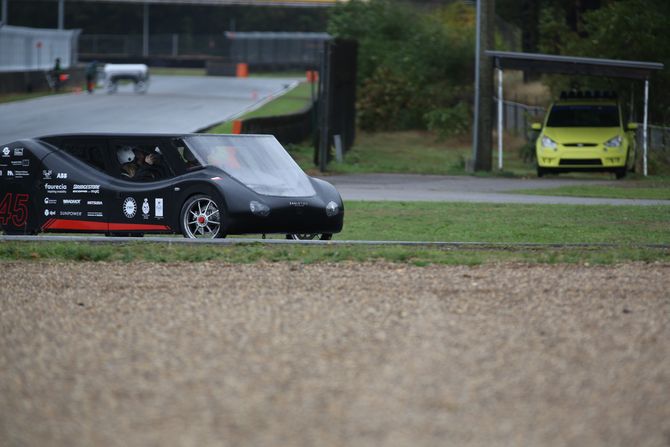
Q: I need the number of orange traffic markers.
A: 3